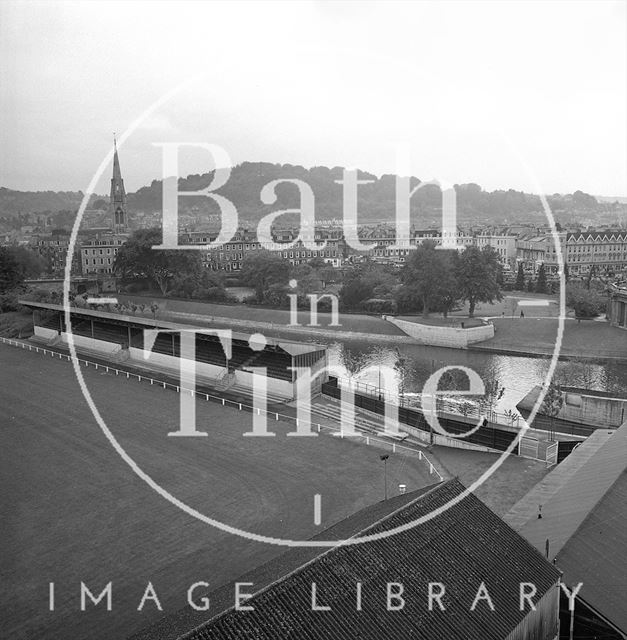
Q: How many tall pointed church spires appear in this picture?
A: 1